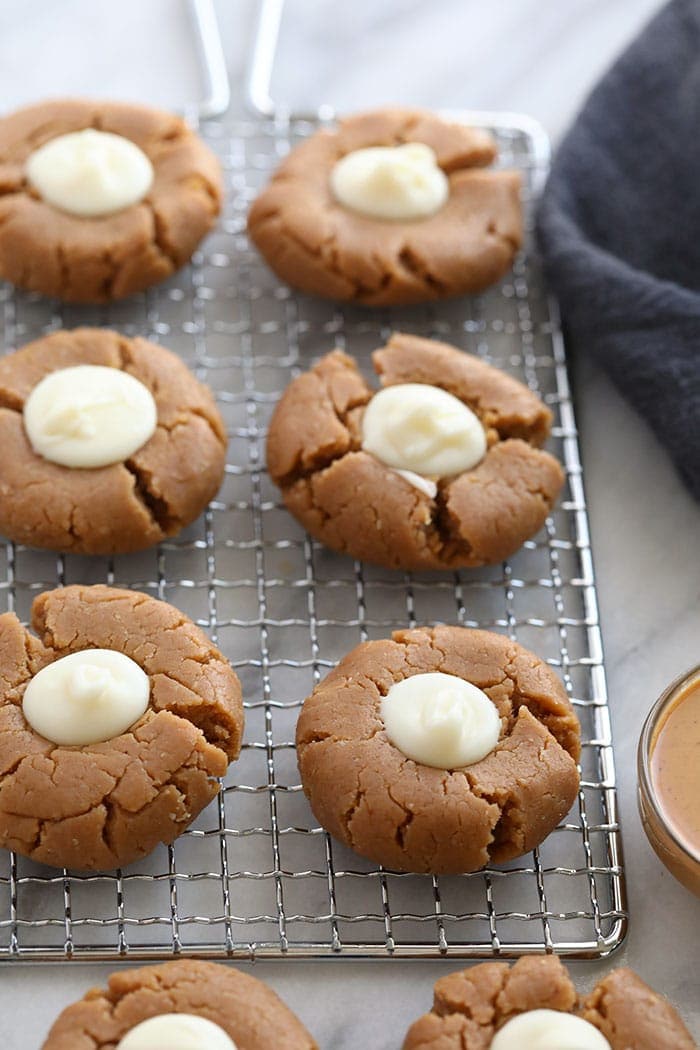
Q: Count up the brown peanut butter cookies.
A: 8